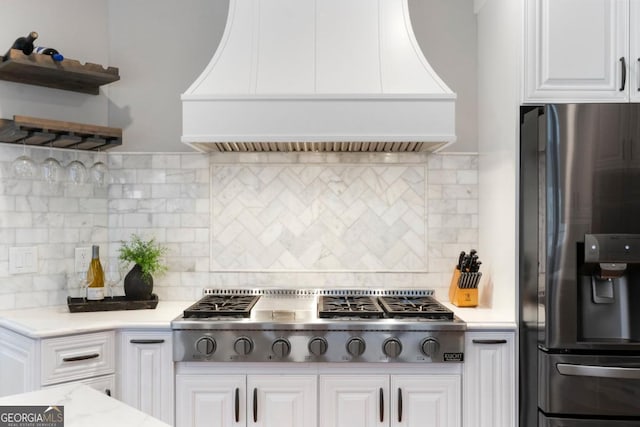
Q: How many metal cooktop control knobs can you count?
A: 7